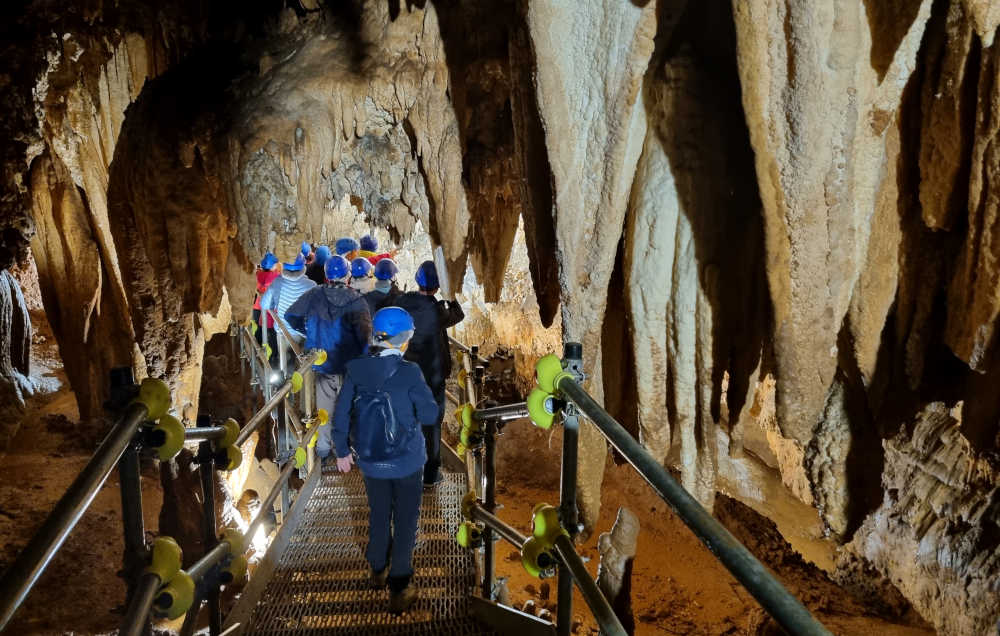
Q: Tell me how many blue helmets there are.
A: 11